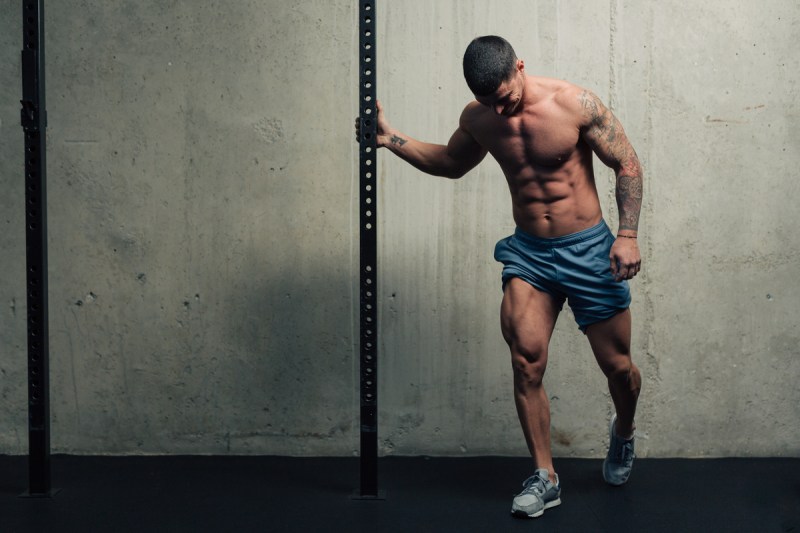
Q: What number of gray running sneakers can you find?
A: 2